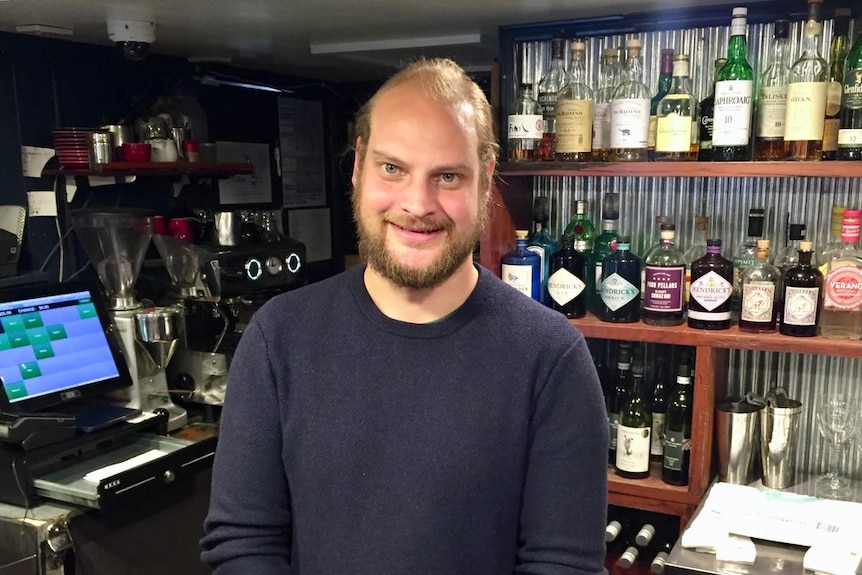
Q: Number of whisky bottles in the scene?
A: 13